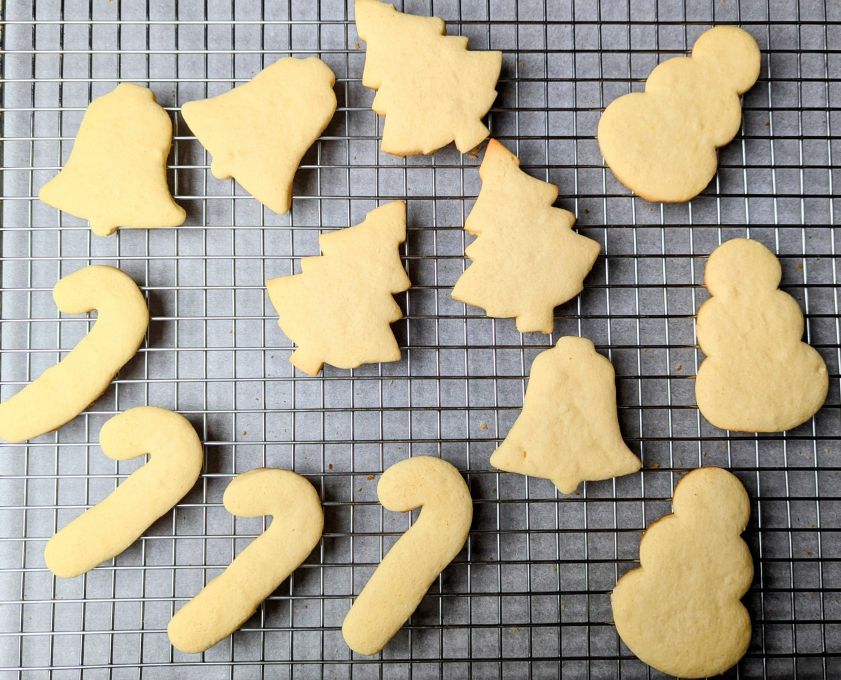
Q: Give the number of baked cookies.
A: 13